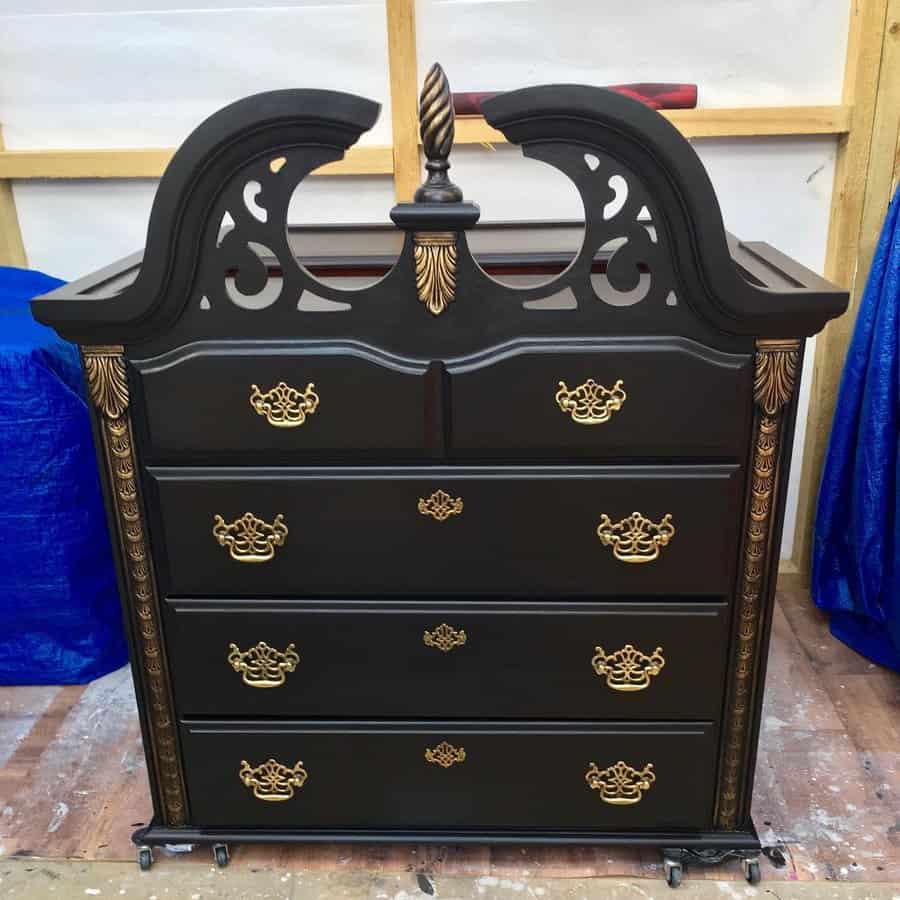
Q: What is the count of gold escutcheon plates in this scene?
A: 3